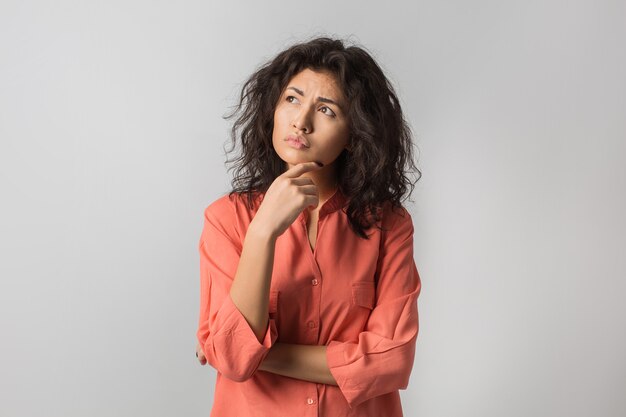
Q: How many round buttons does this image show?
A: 3